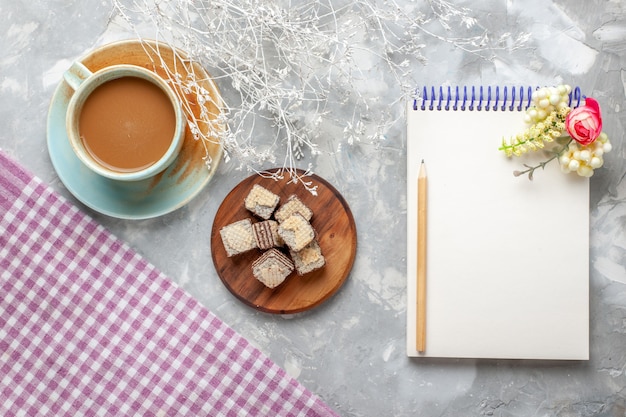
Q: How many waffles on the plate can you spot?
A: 7